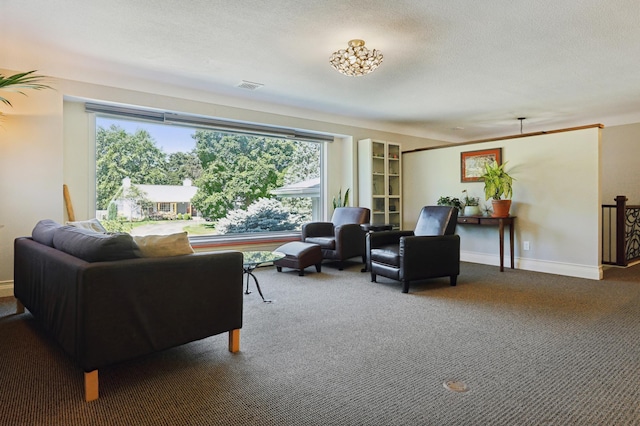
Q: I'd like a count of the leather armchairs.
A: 2